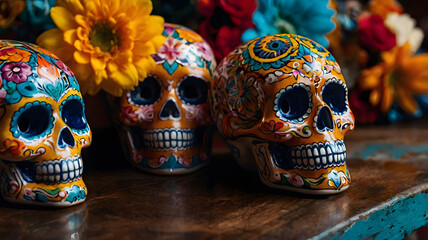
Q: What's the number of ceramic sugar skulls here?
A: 3